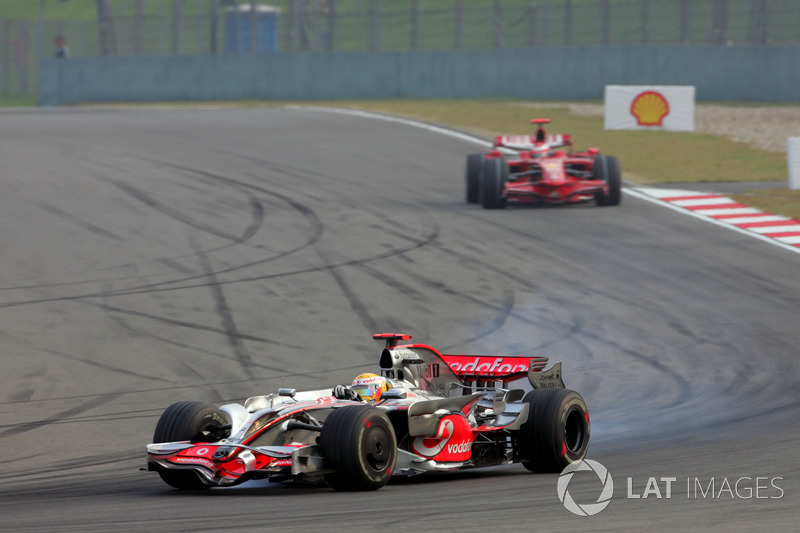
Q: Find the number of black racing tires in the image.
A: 7